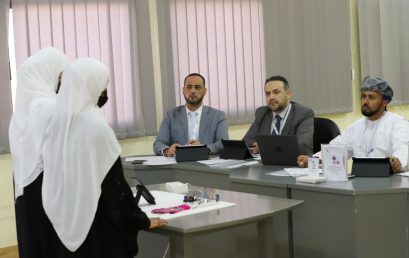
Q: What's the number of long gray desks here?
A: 2